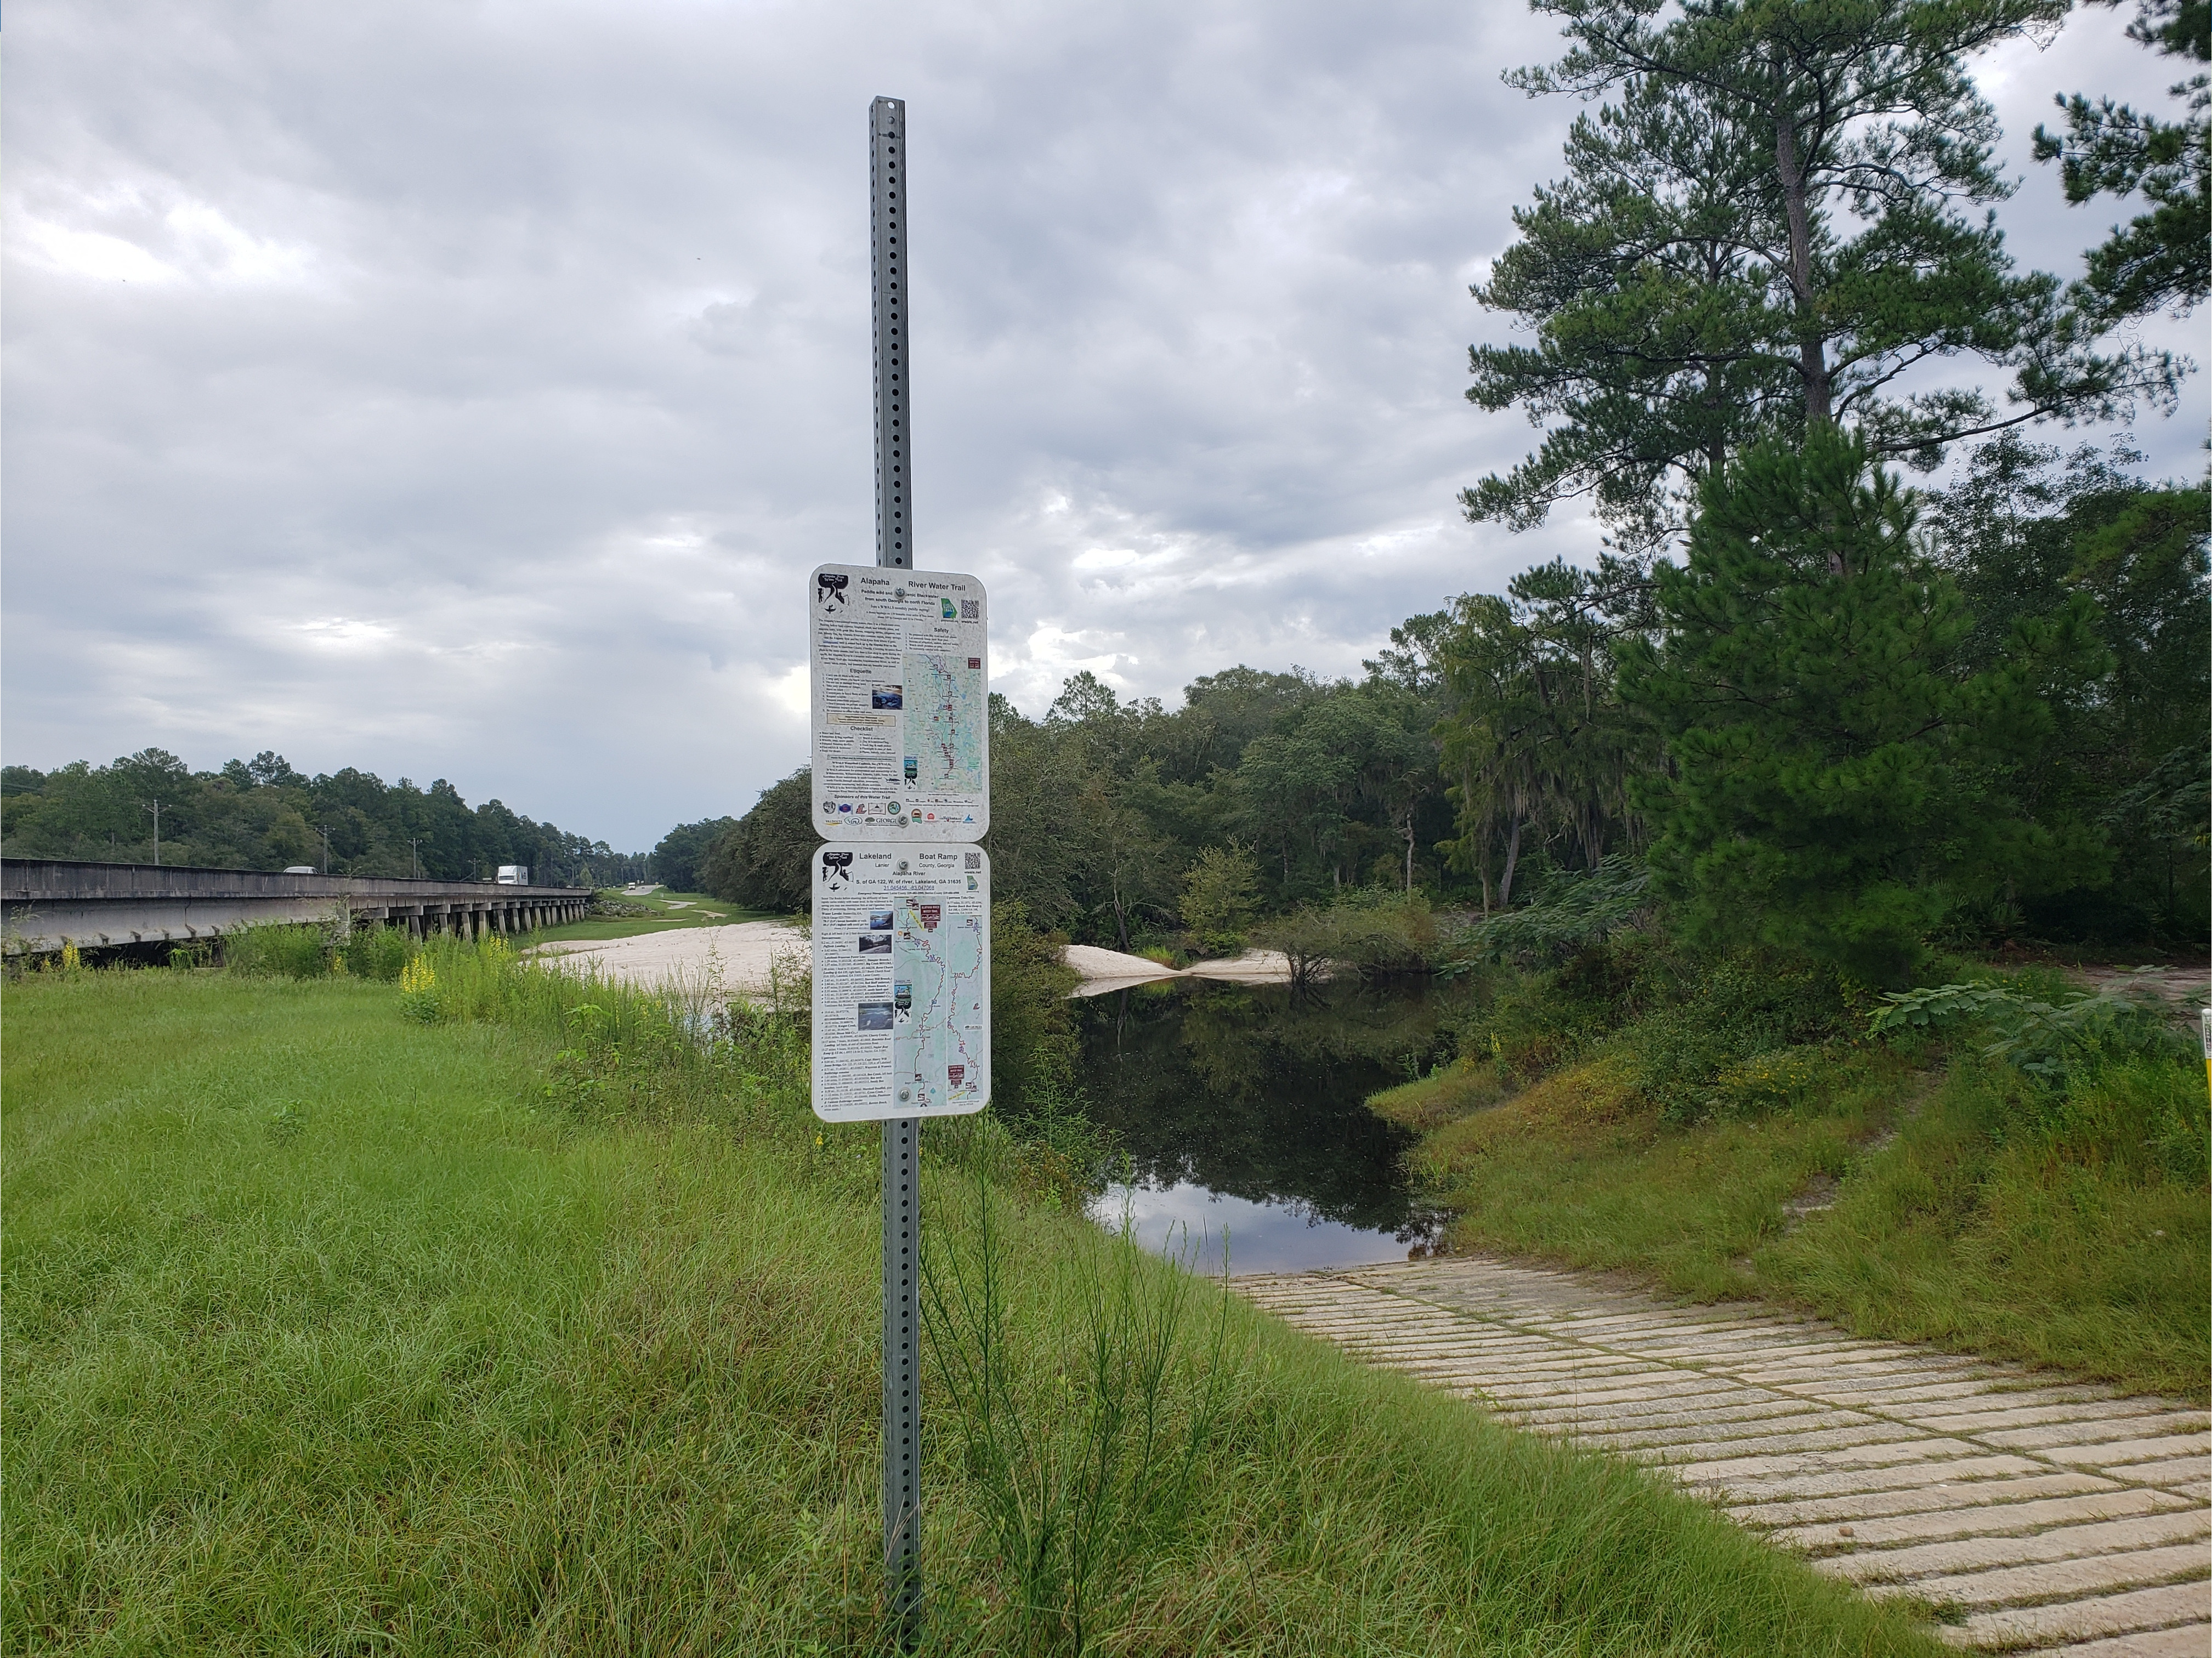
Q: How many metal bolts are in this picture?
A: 4